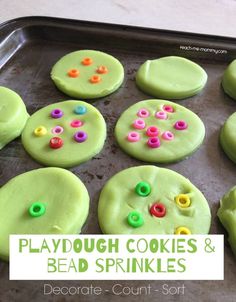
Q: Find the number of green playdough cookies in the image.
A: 10